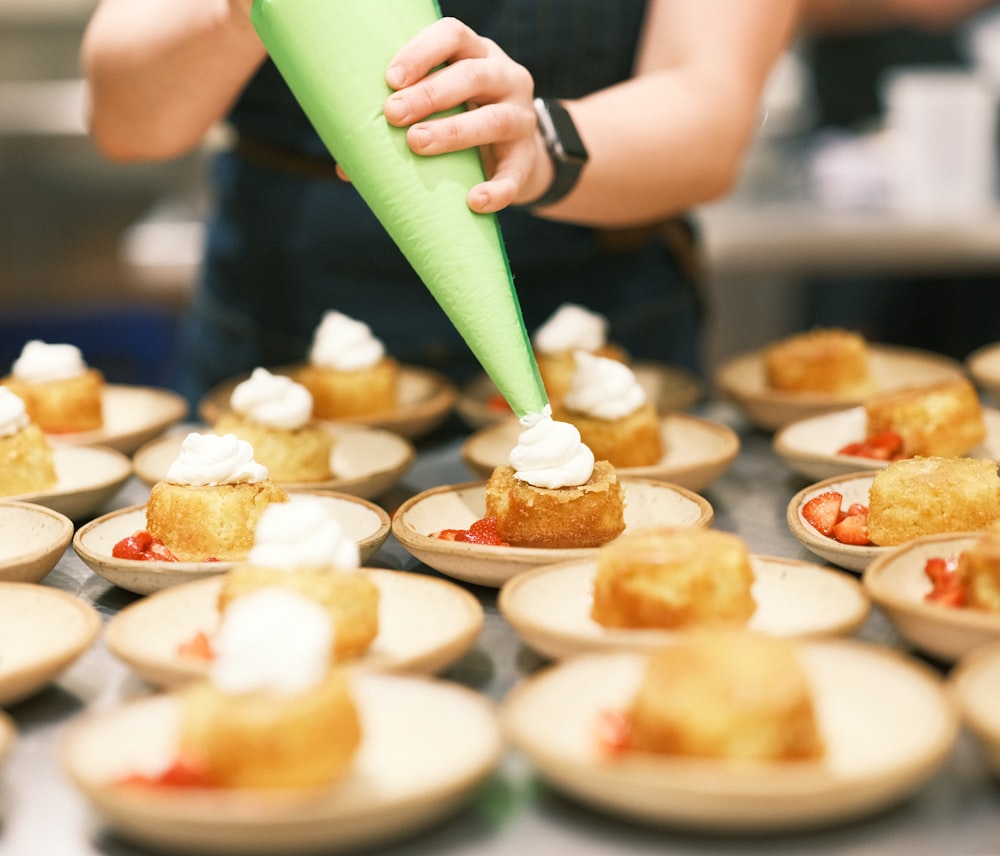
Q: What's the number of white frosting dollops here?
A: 10